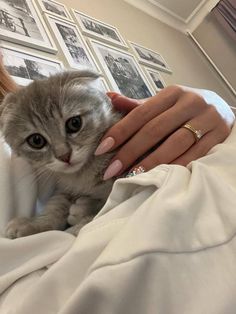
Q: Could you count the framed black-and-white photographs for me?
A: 8